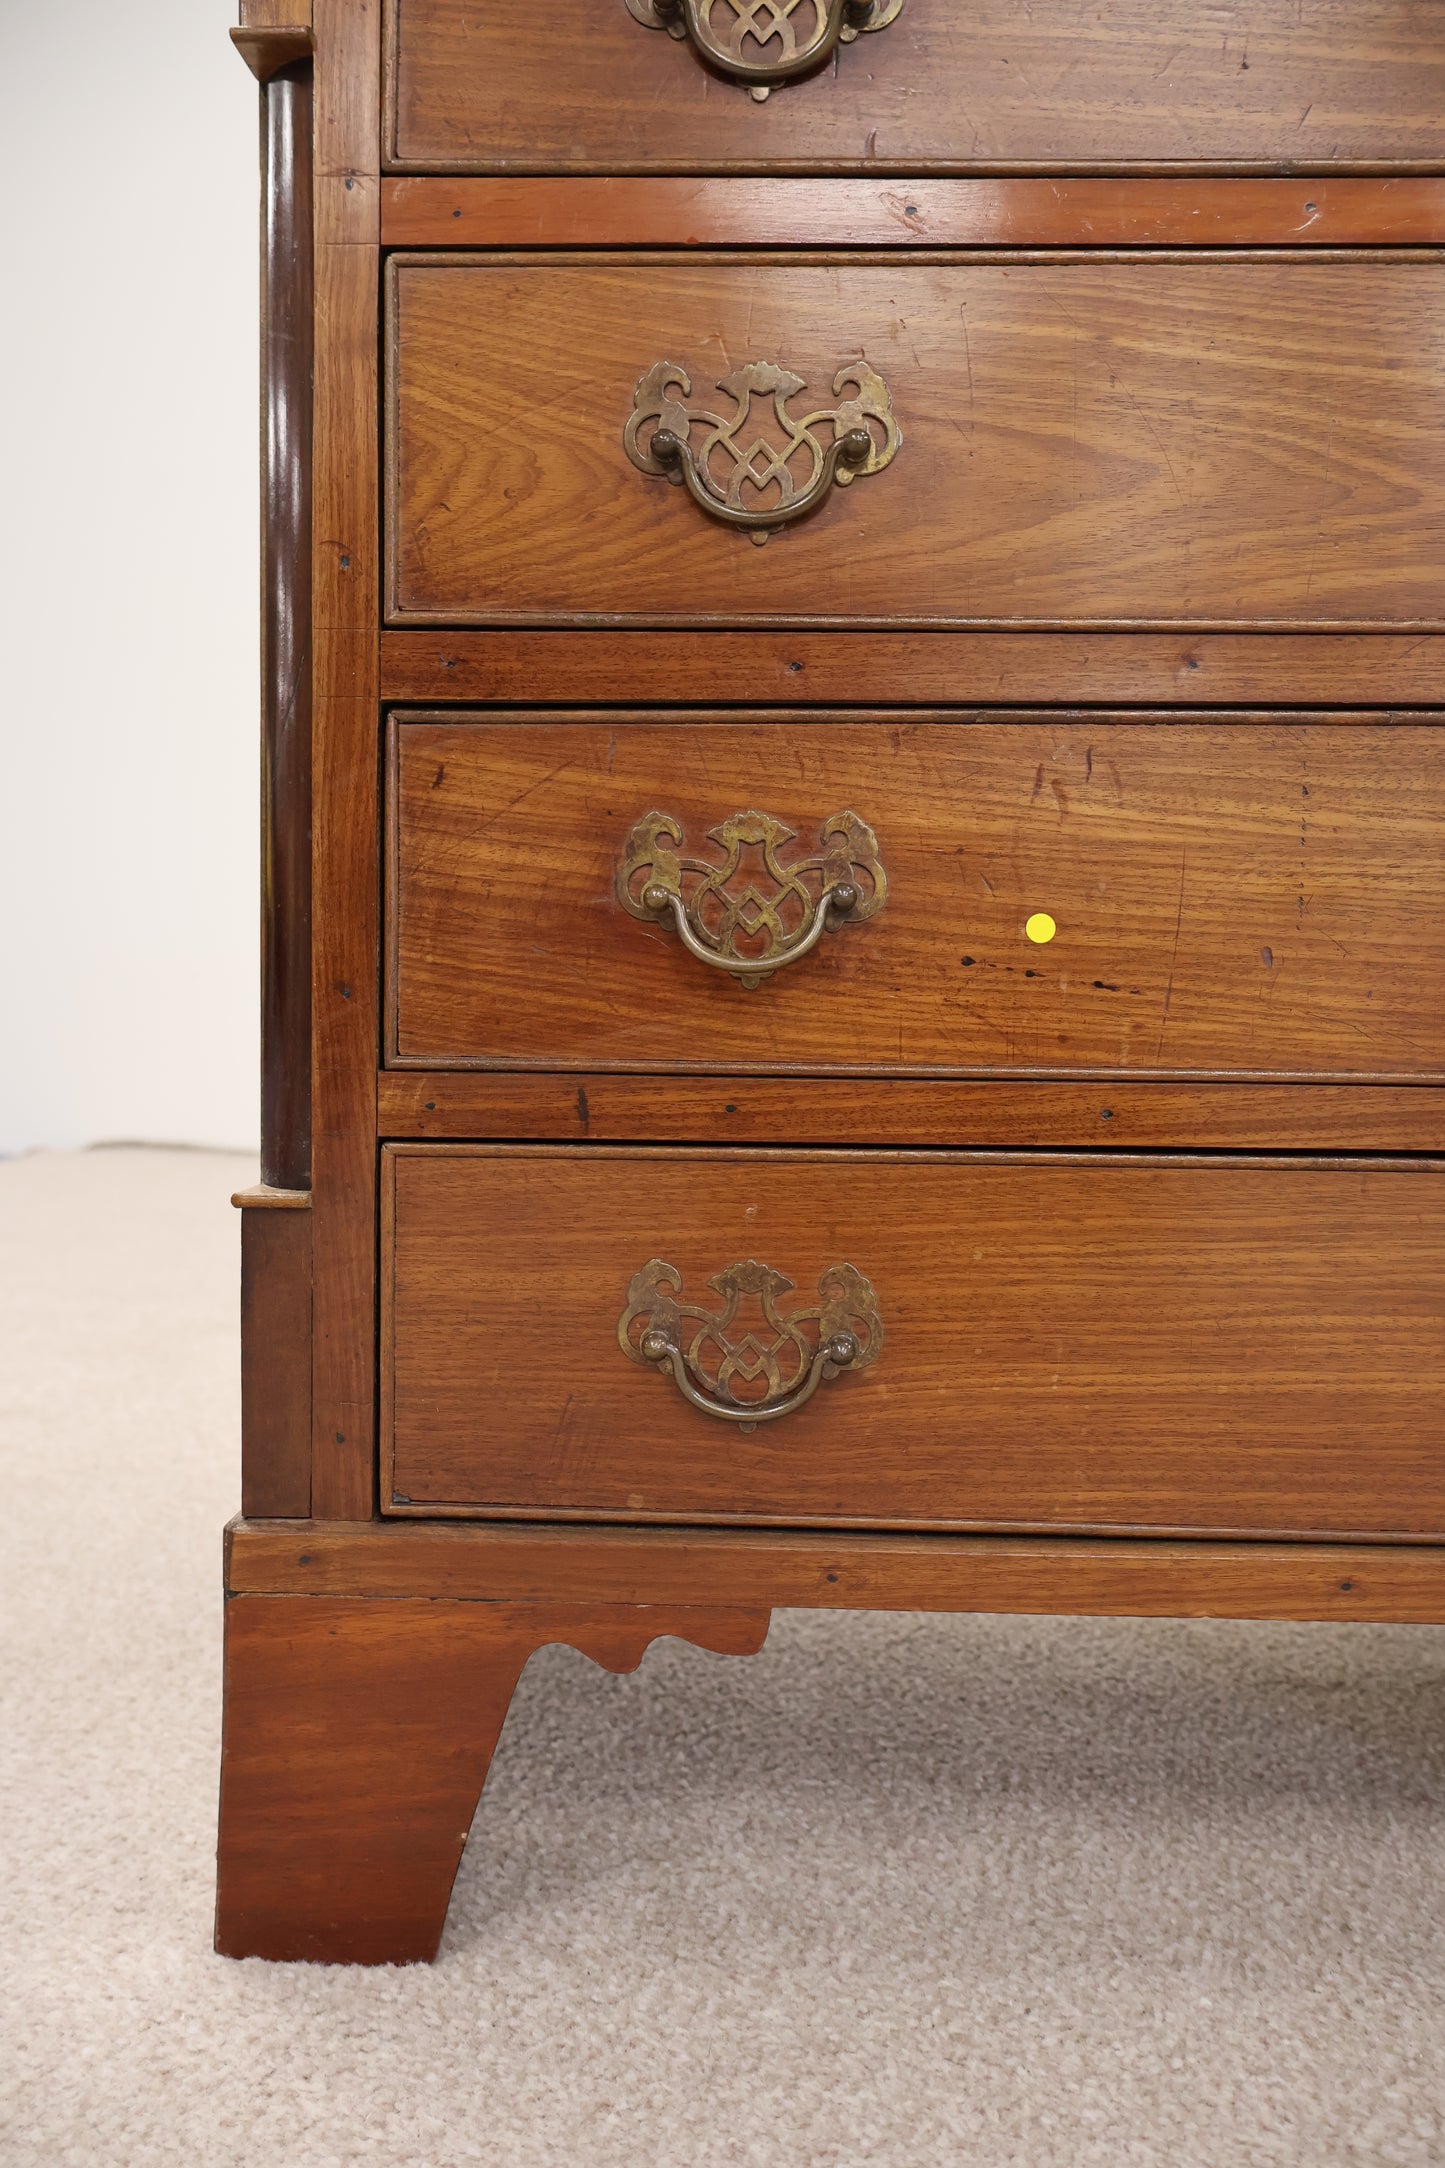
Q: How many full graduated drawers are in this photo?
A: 3